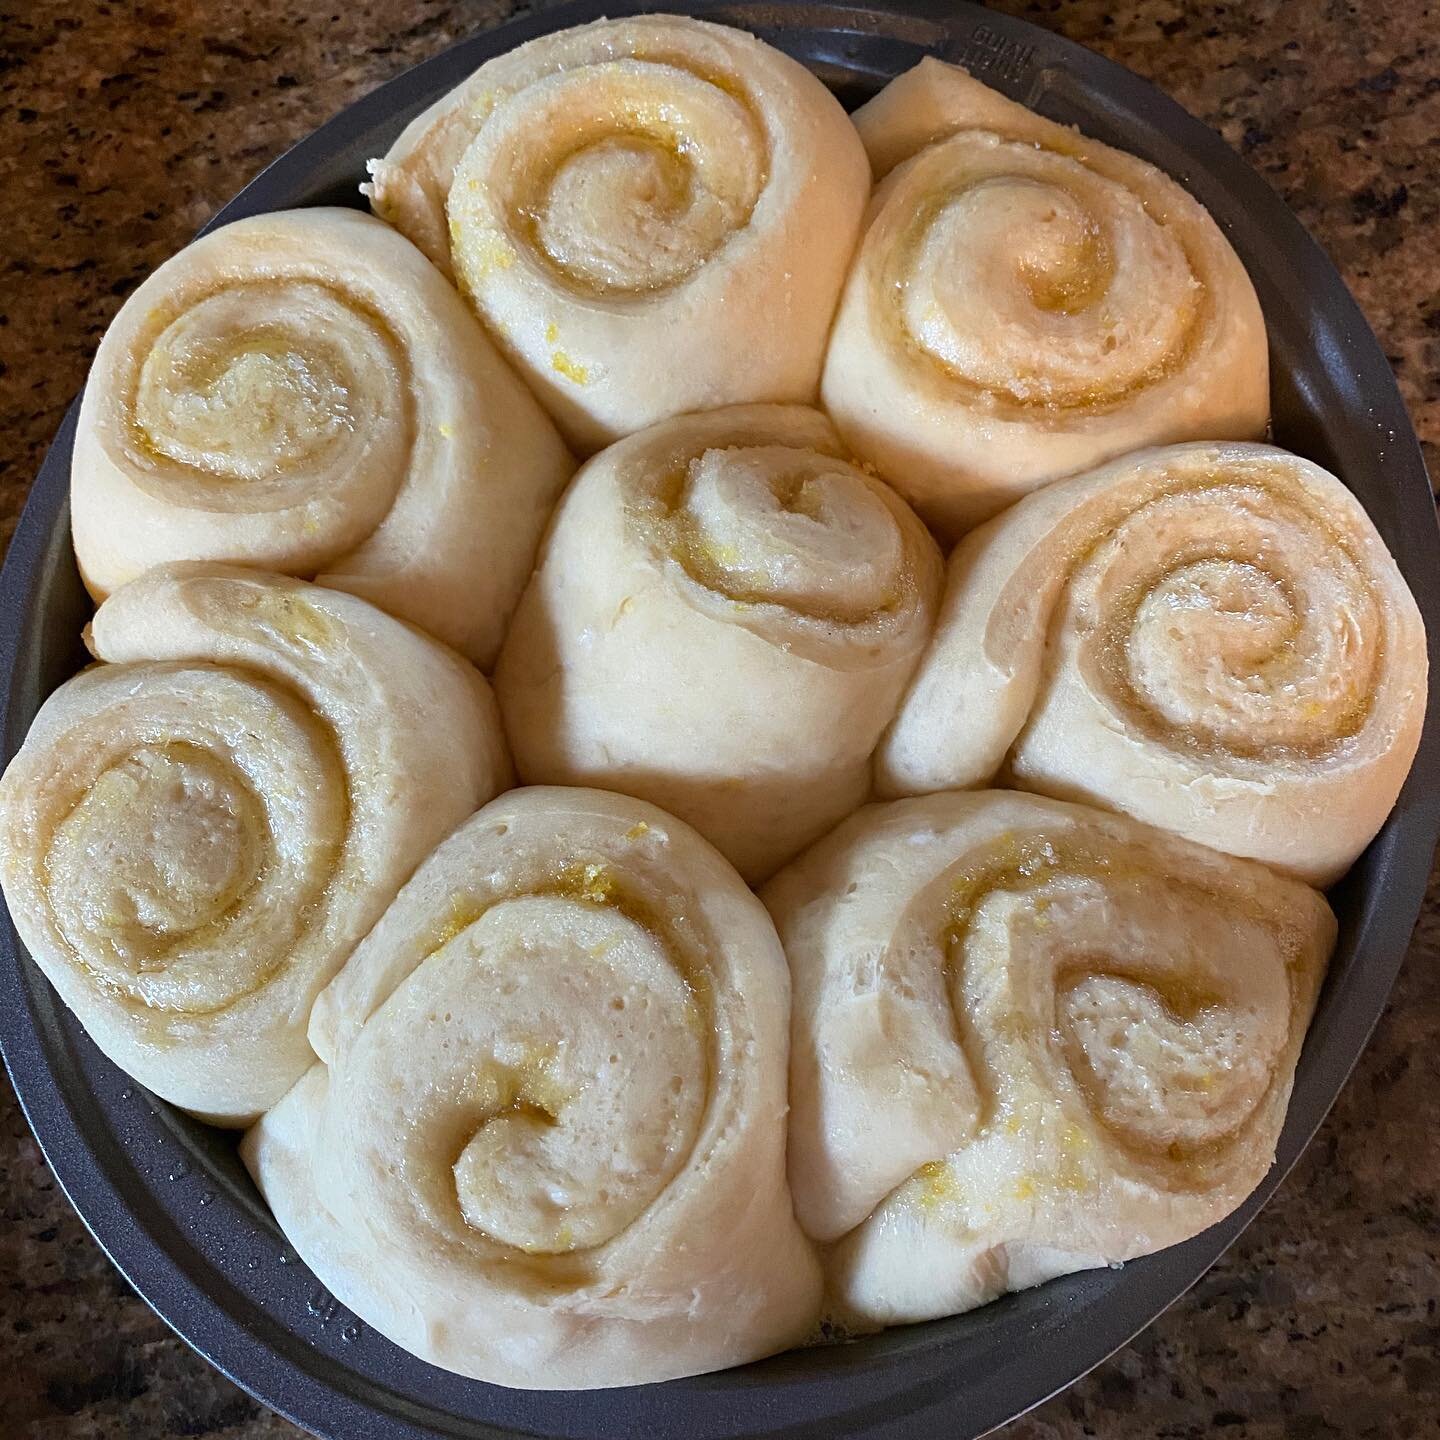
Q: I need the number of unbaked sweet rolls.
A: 8